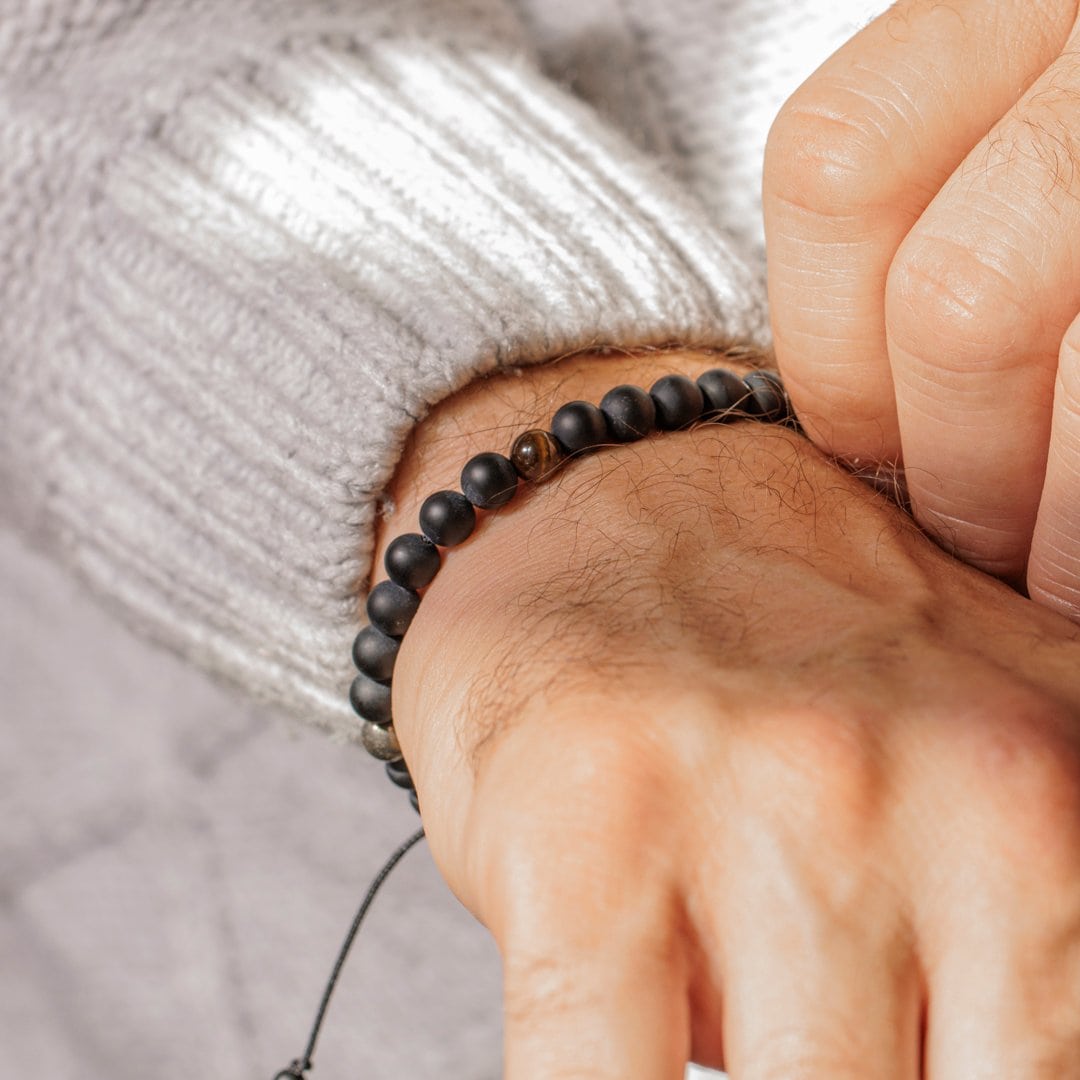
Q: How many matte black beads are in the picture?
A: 13